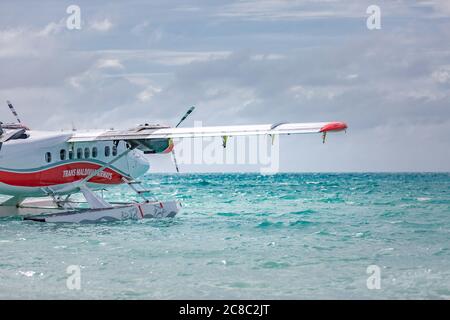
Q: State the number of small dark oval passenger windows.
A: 8